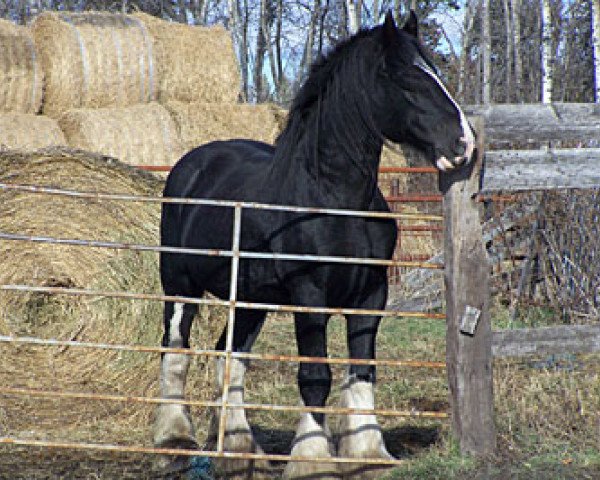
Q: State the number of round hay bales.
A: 7